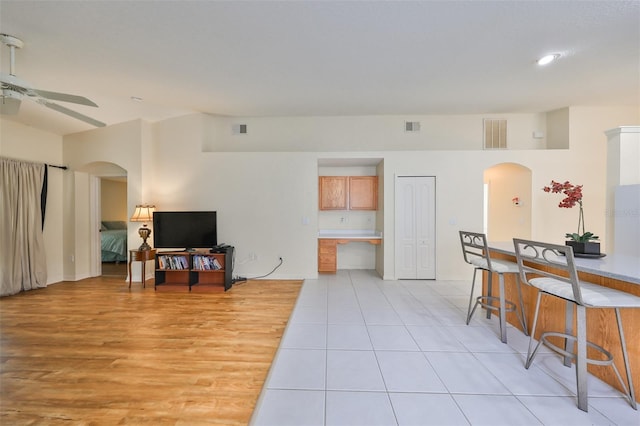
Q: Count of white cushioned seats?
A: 2